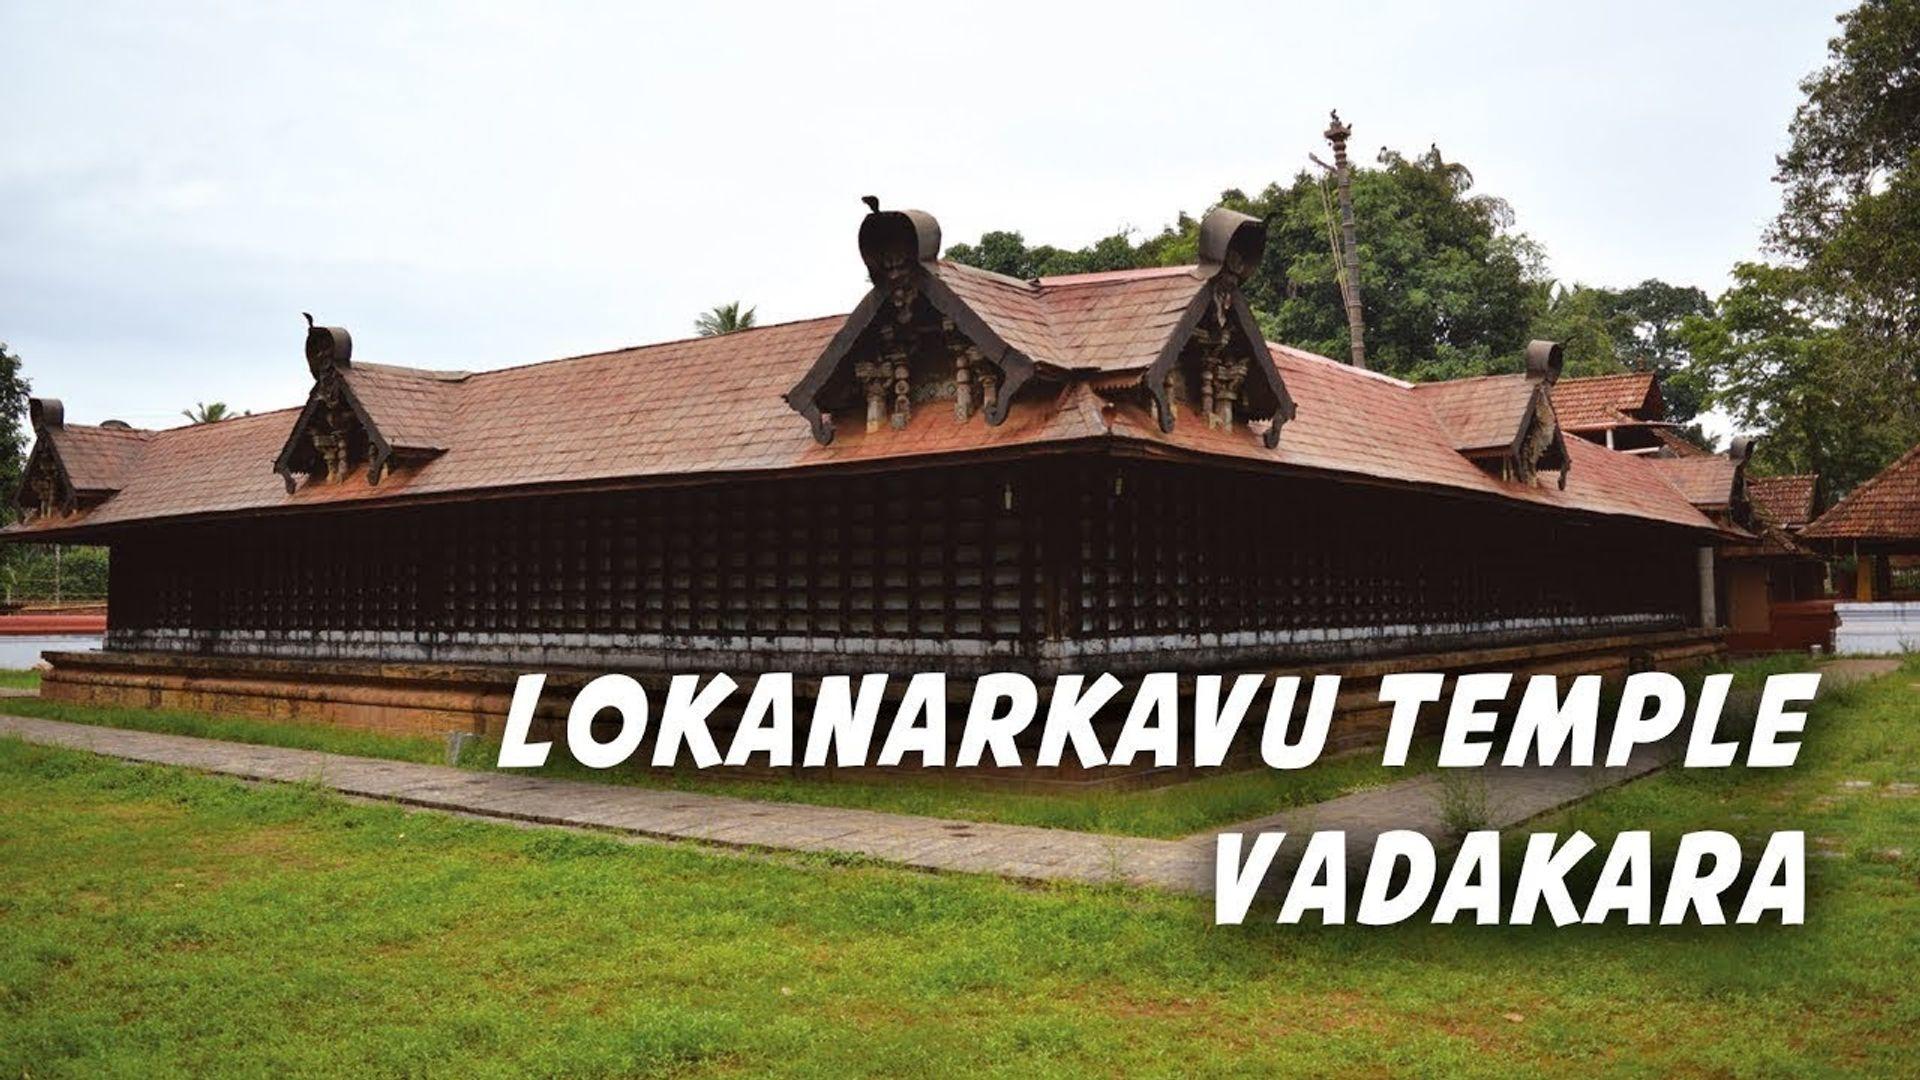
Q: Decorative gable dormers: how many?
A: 6